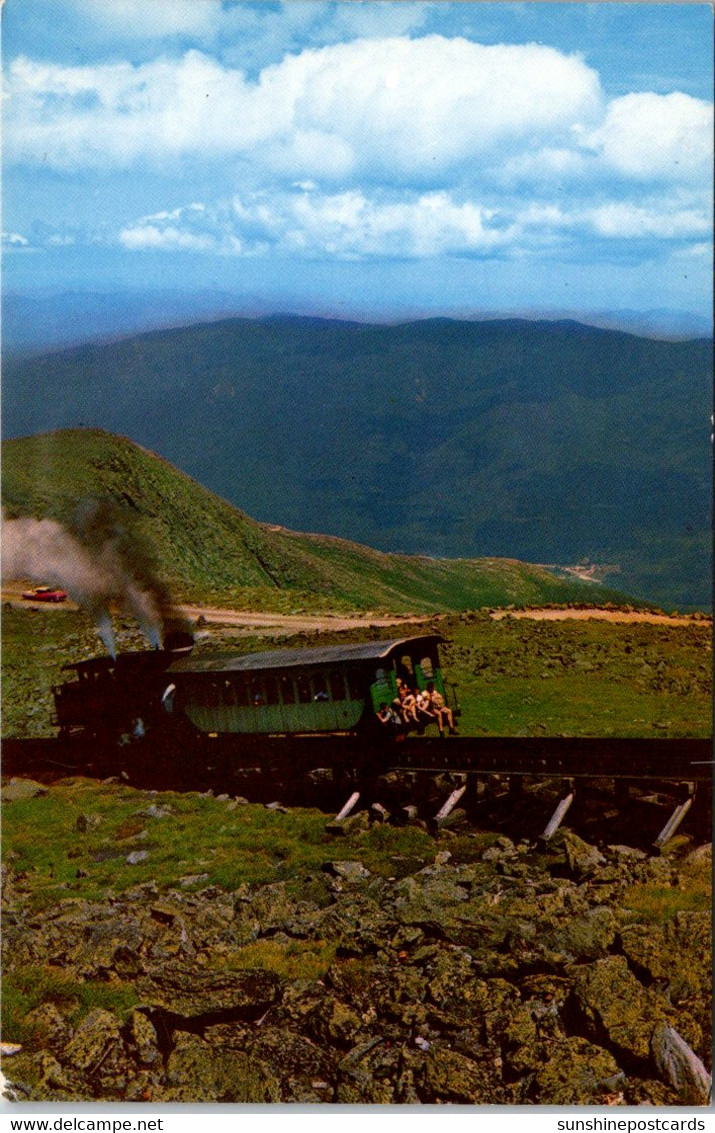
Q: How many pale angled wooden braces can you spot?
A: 4